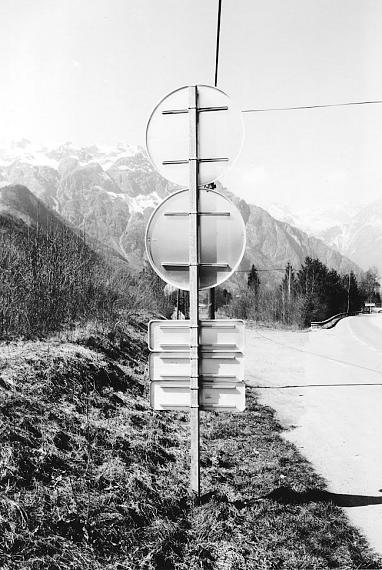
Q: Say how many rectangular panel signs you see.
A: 3